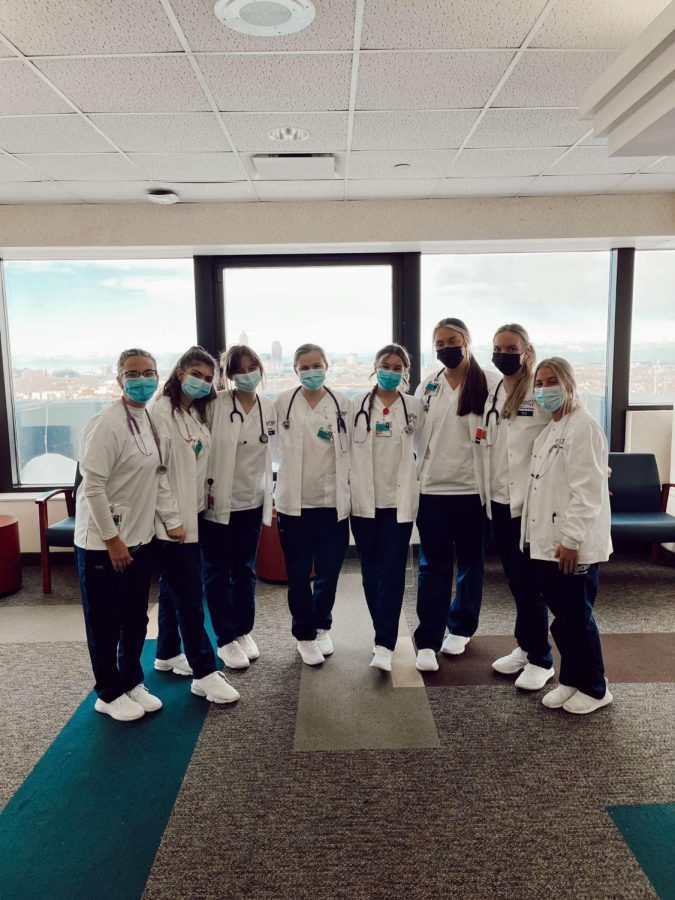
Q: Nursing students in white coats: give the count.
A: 8